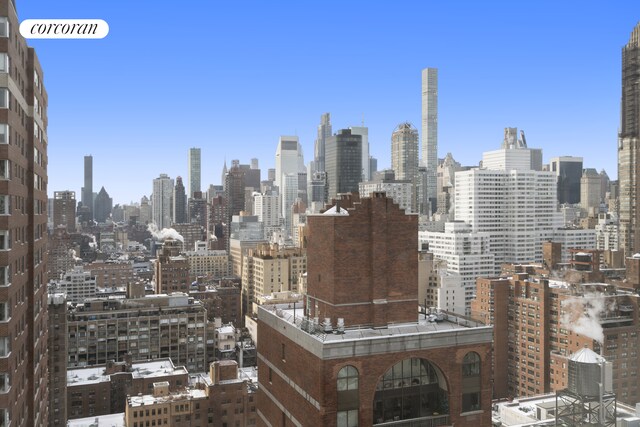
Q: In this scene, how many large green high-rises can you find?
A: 0